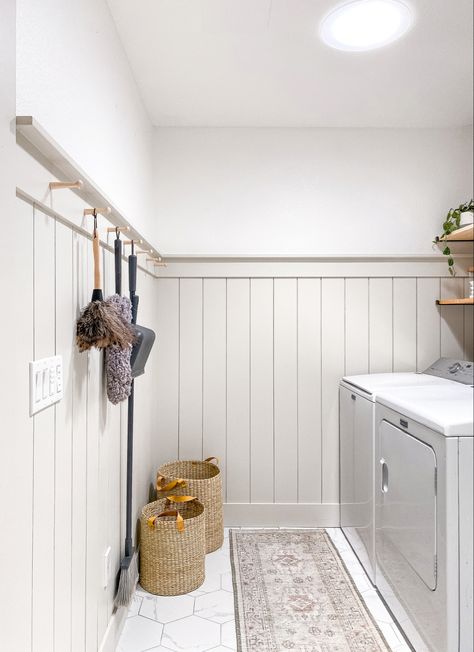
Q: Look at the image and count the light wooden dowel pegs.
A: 7